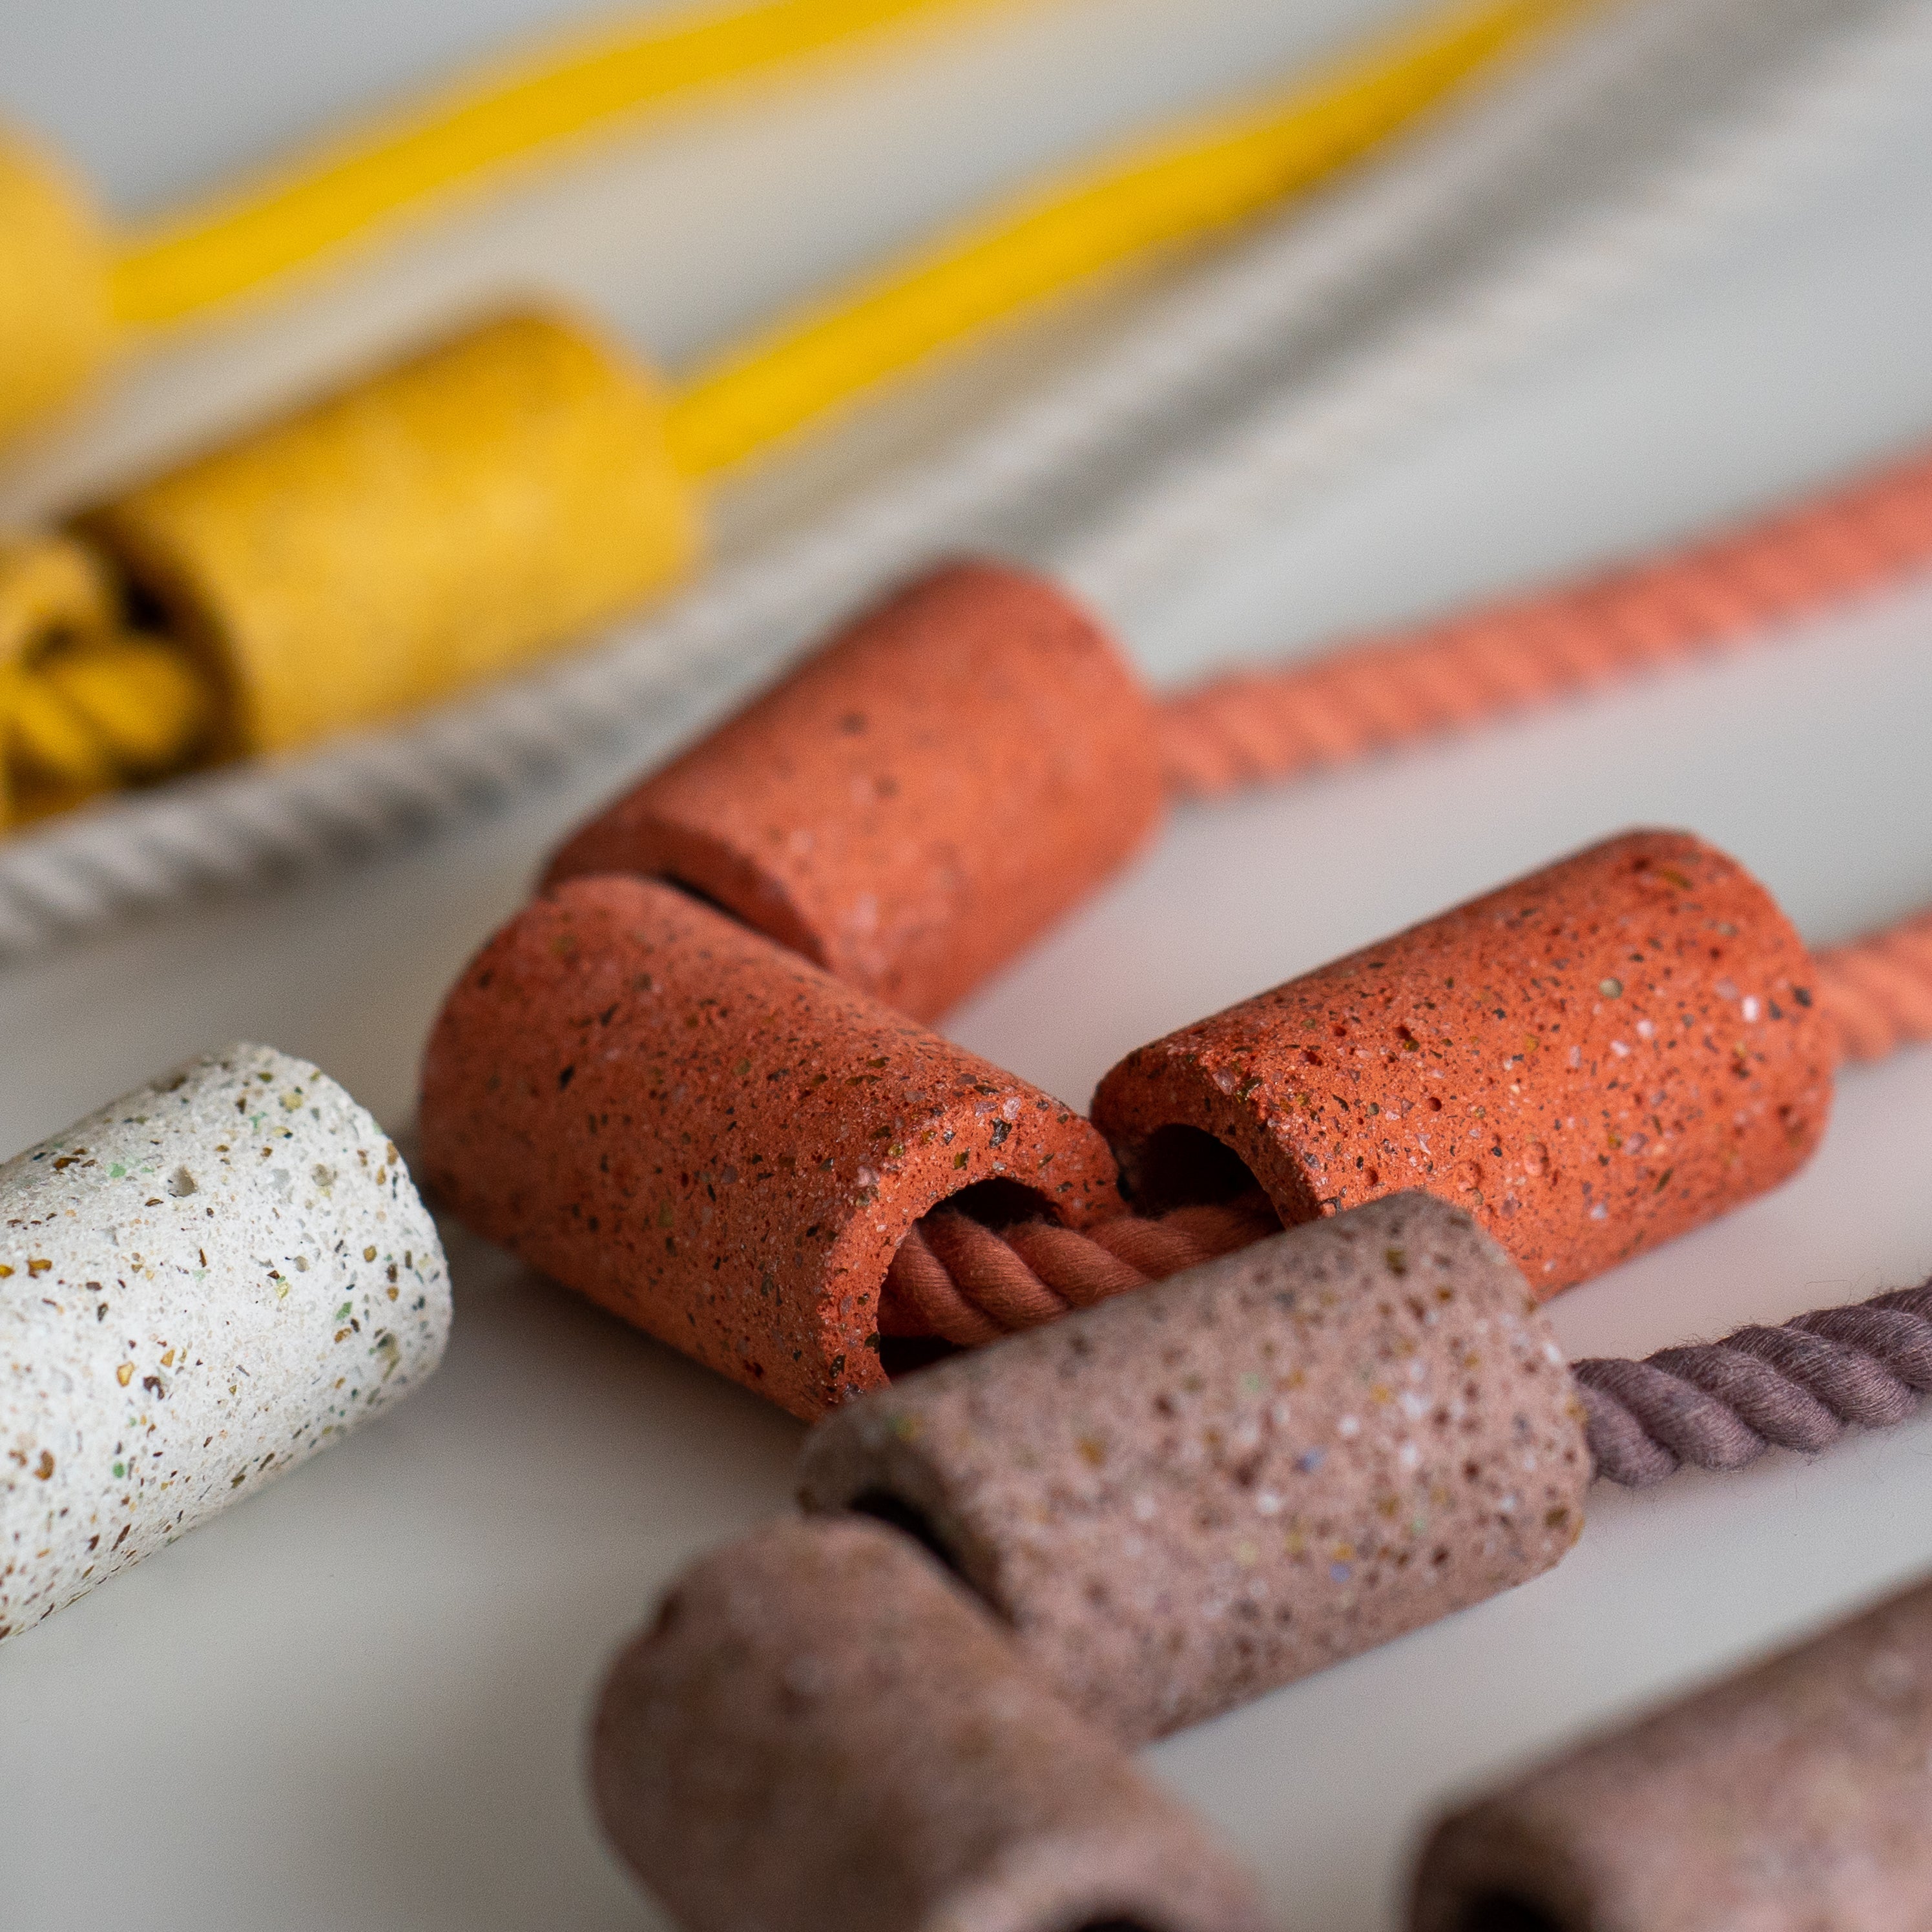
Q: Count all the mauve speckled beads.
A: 3